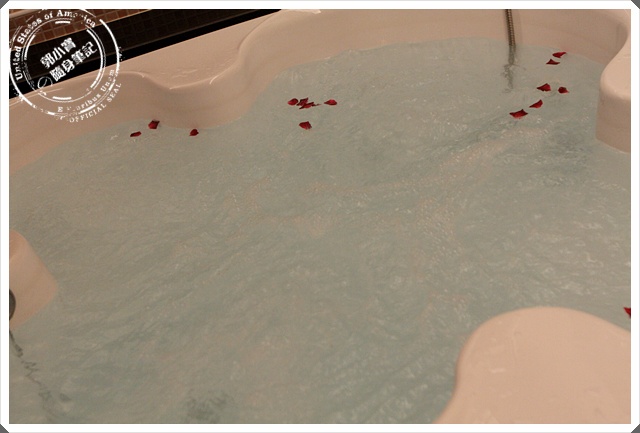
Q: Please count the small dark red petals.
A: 15